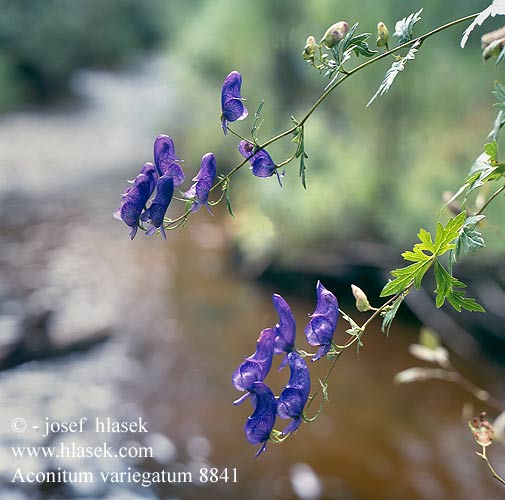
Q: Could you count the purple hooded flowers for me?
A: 12